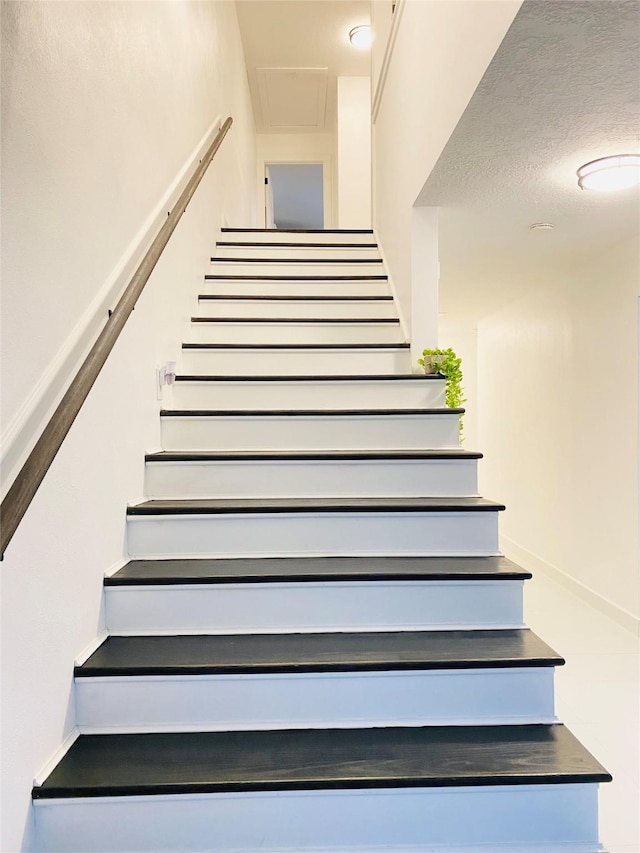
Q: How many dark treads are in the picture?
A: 14